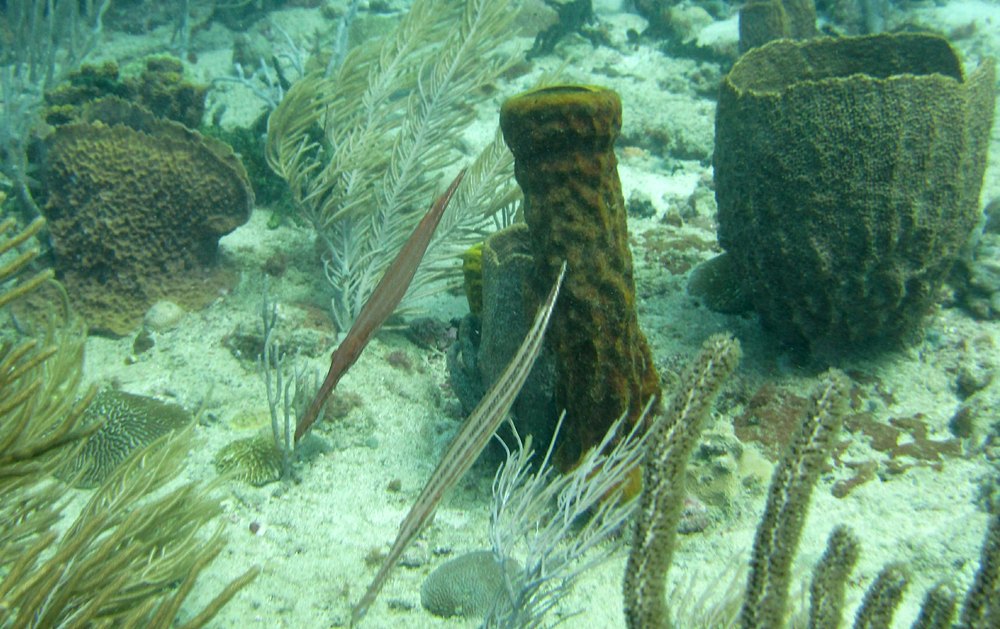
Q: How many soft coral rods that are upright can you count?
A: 6